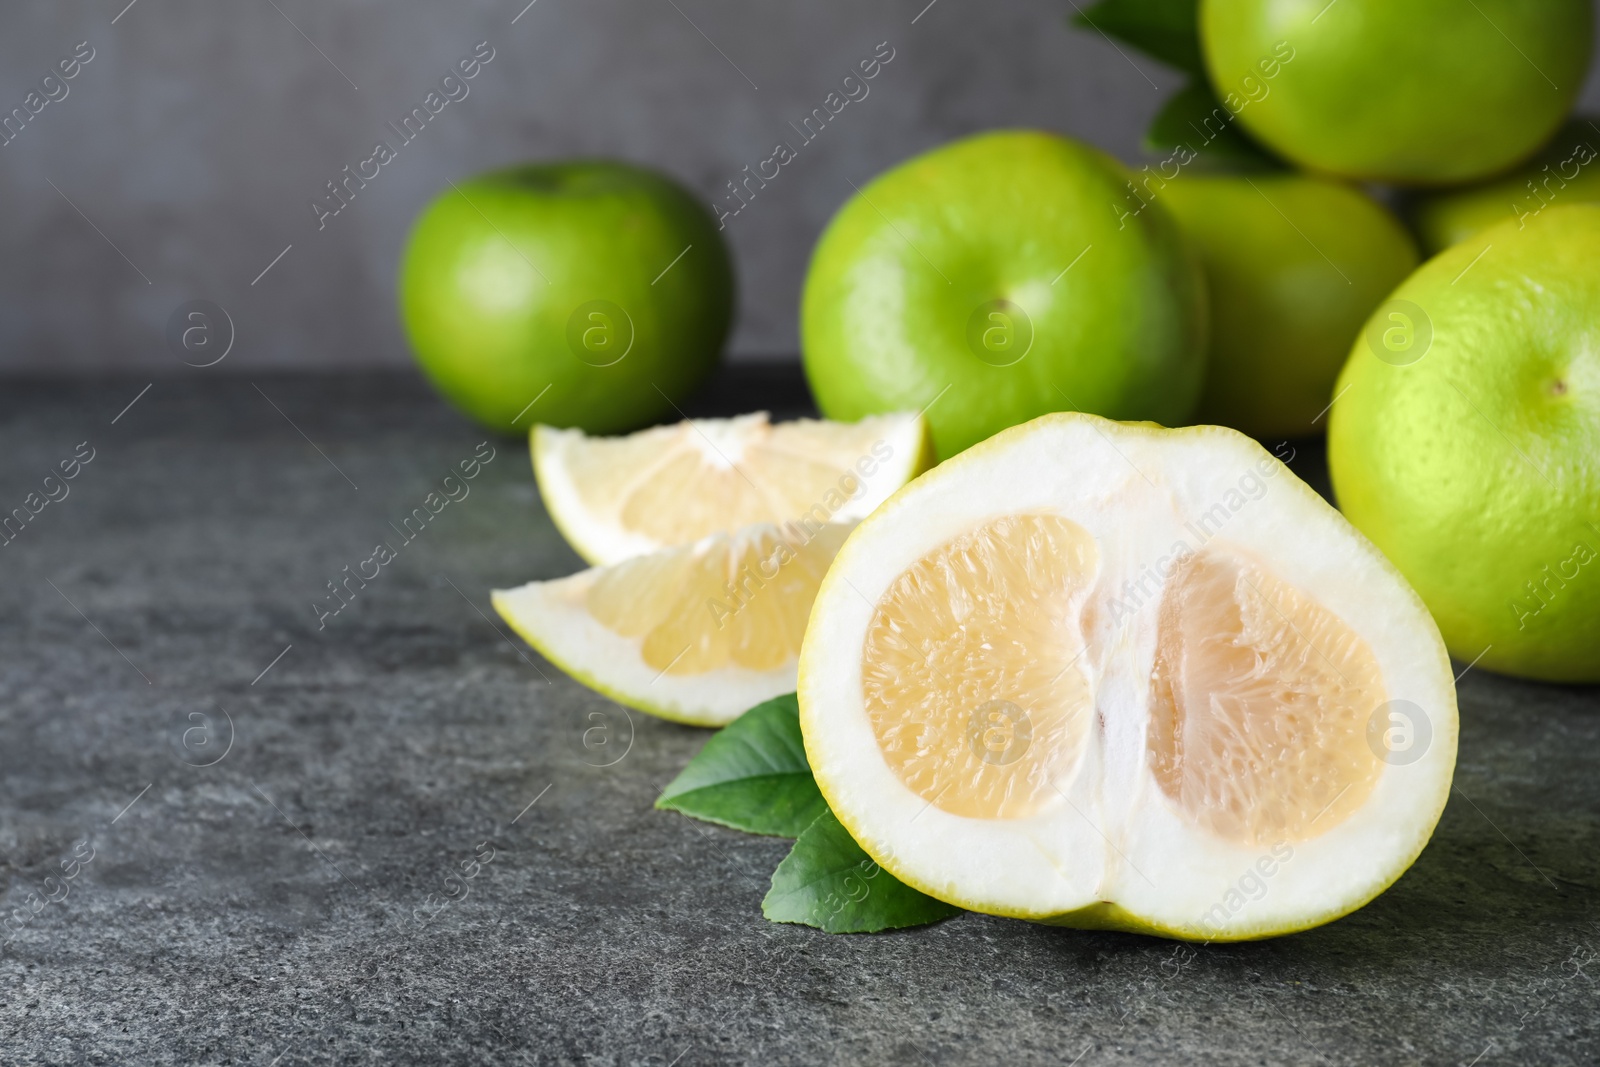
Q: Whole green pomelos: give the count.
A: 6